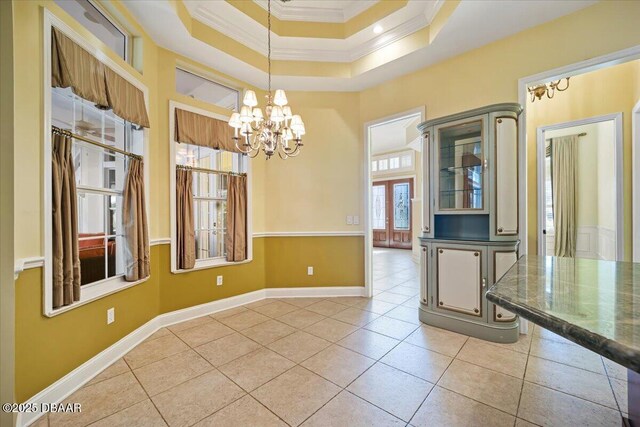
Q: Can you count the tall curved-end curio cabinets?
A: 1